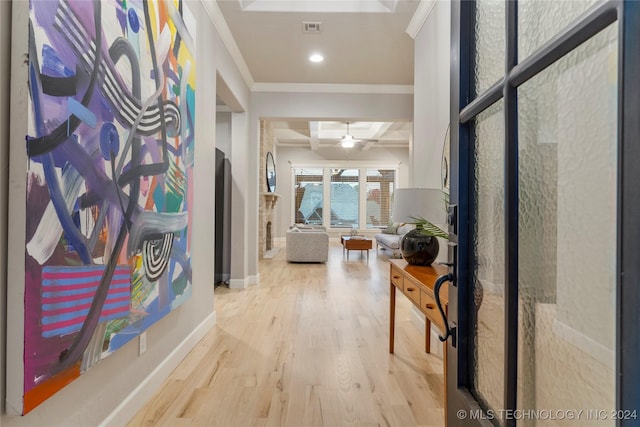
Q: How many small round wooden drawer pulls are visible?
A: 3